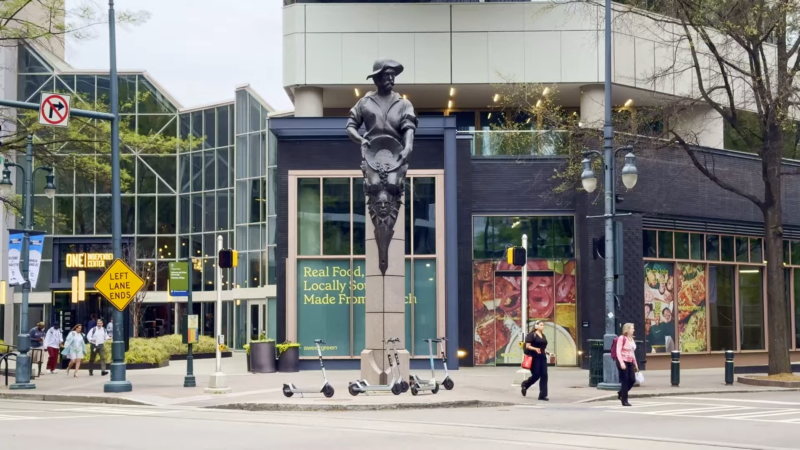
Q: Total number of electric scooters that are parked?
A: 5